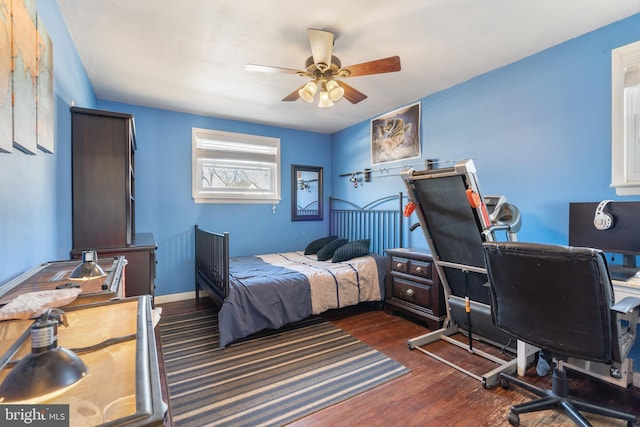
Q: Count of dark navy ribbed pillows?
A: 3